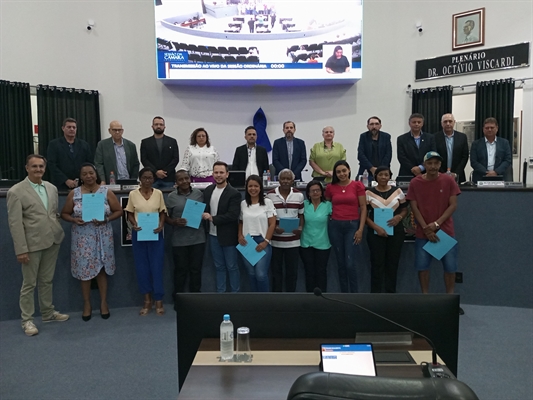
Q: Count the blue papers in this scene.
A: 7